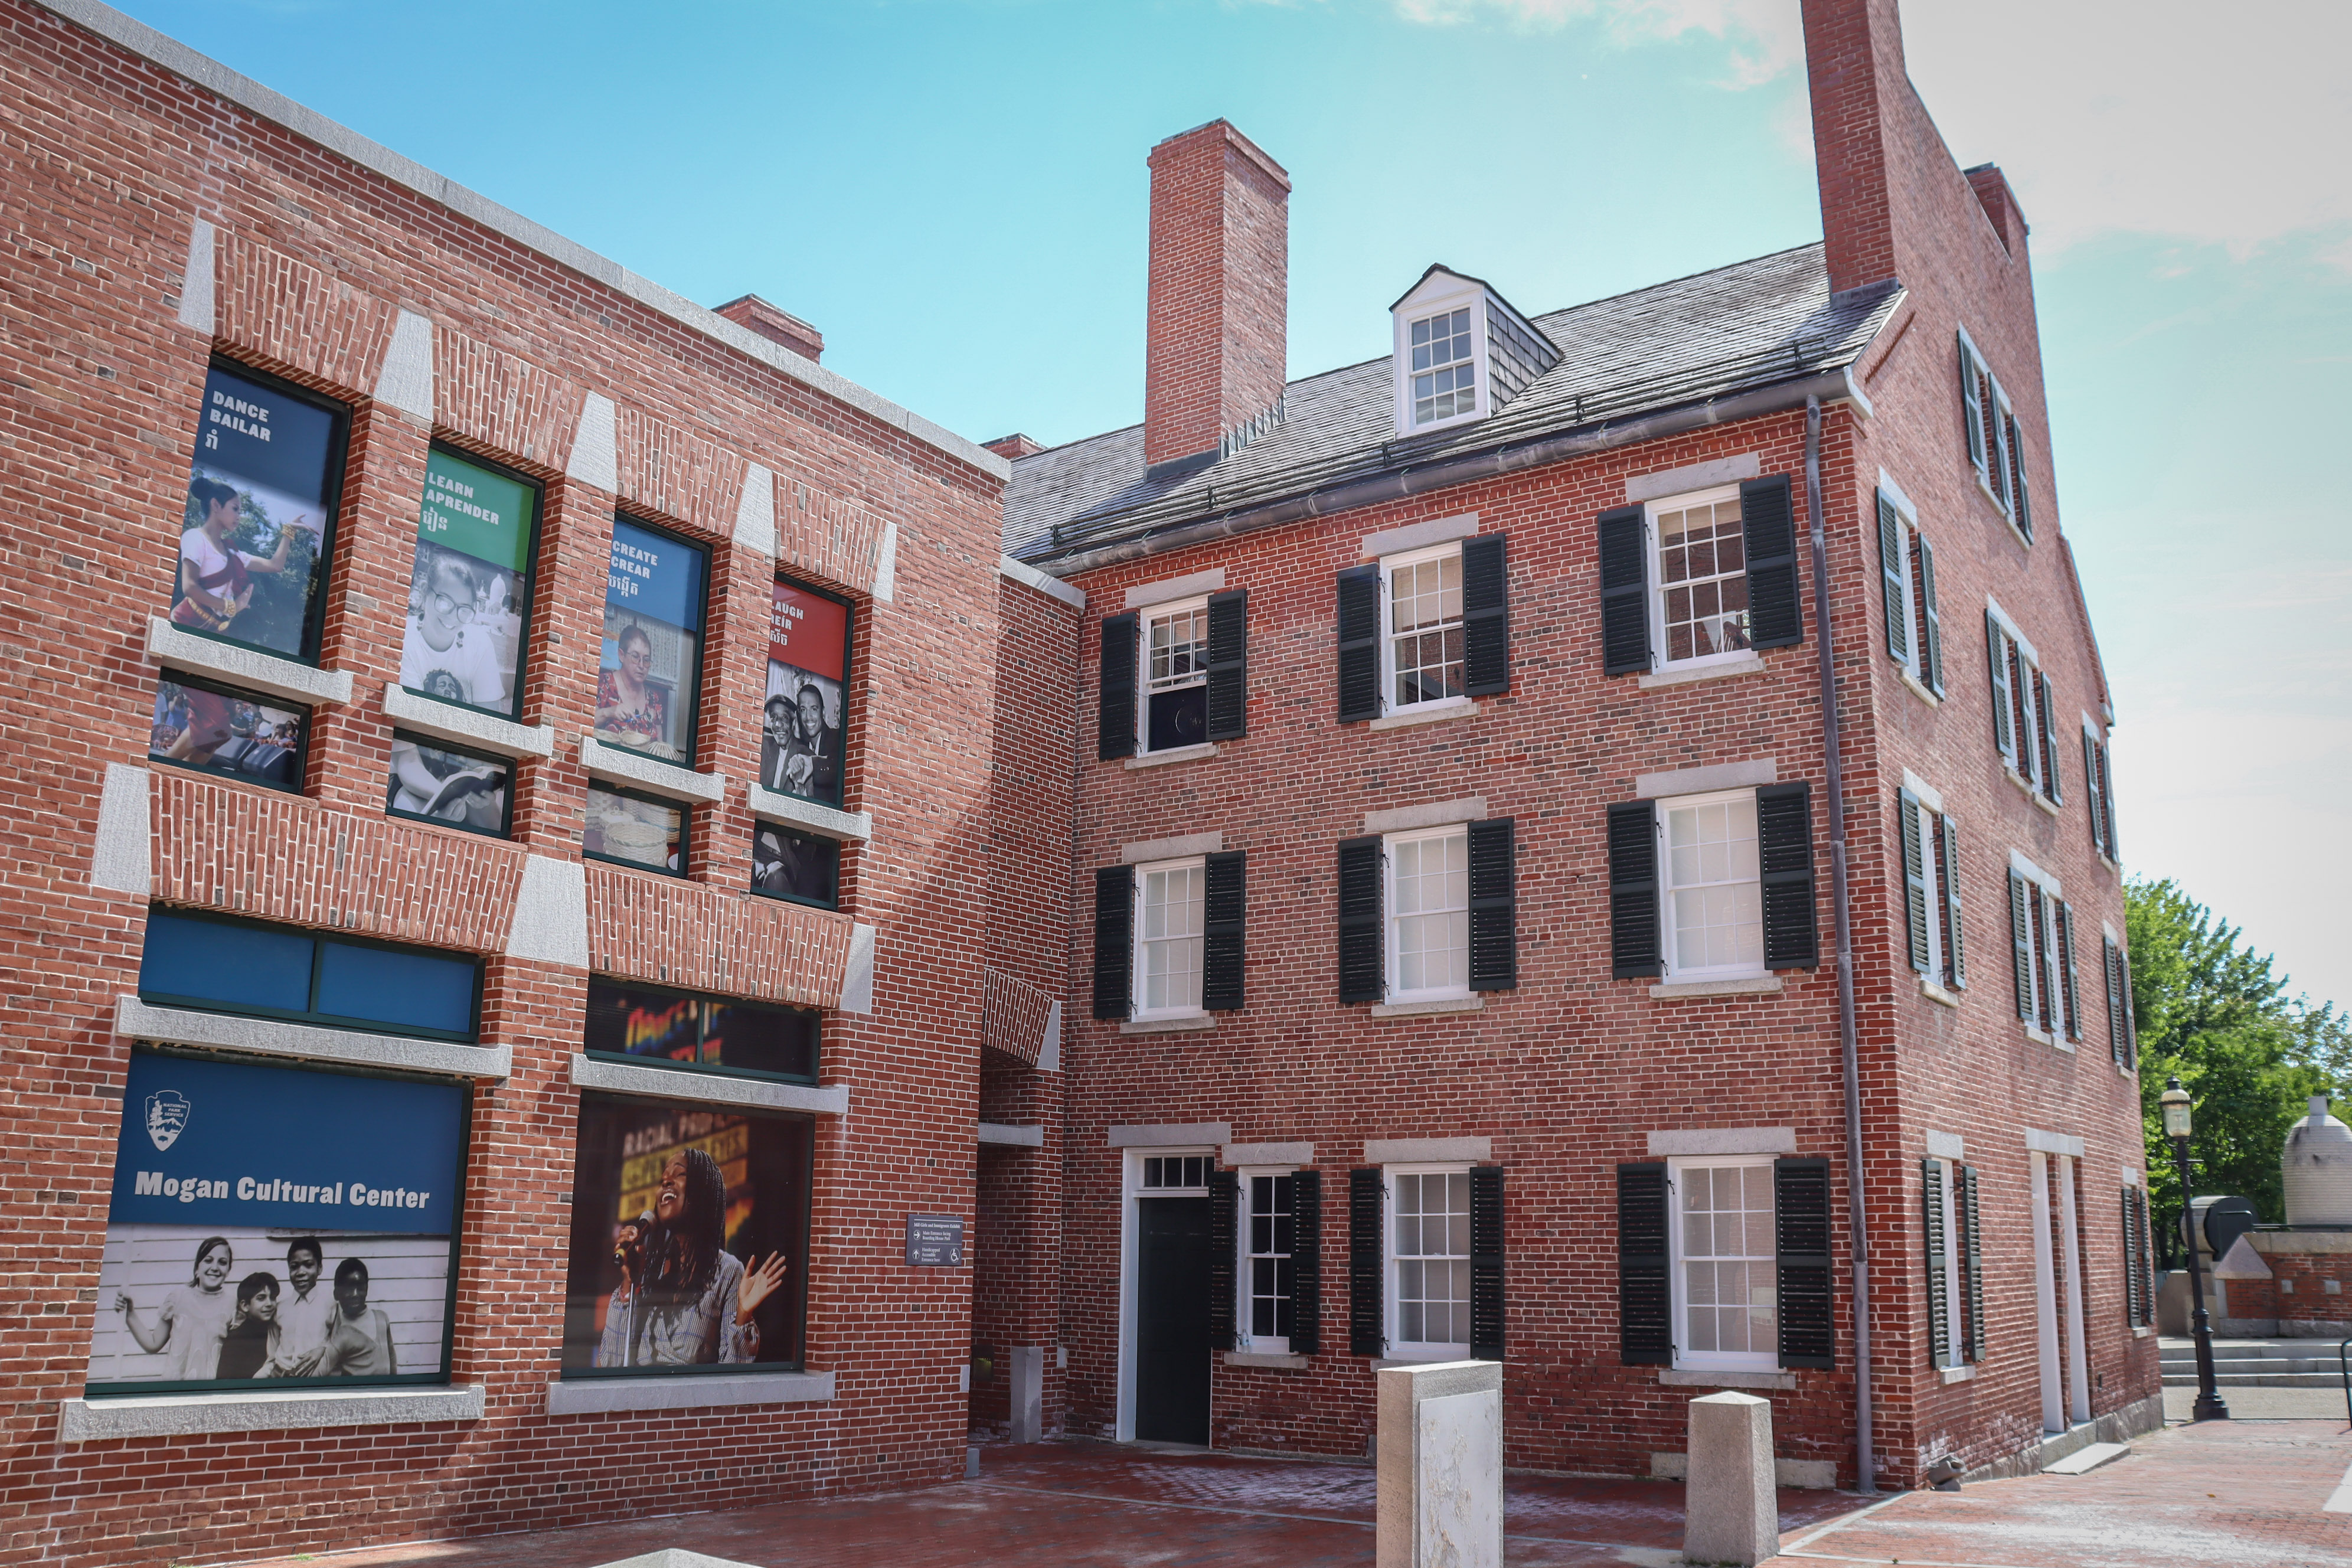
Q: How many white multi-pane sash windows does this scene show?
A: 10